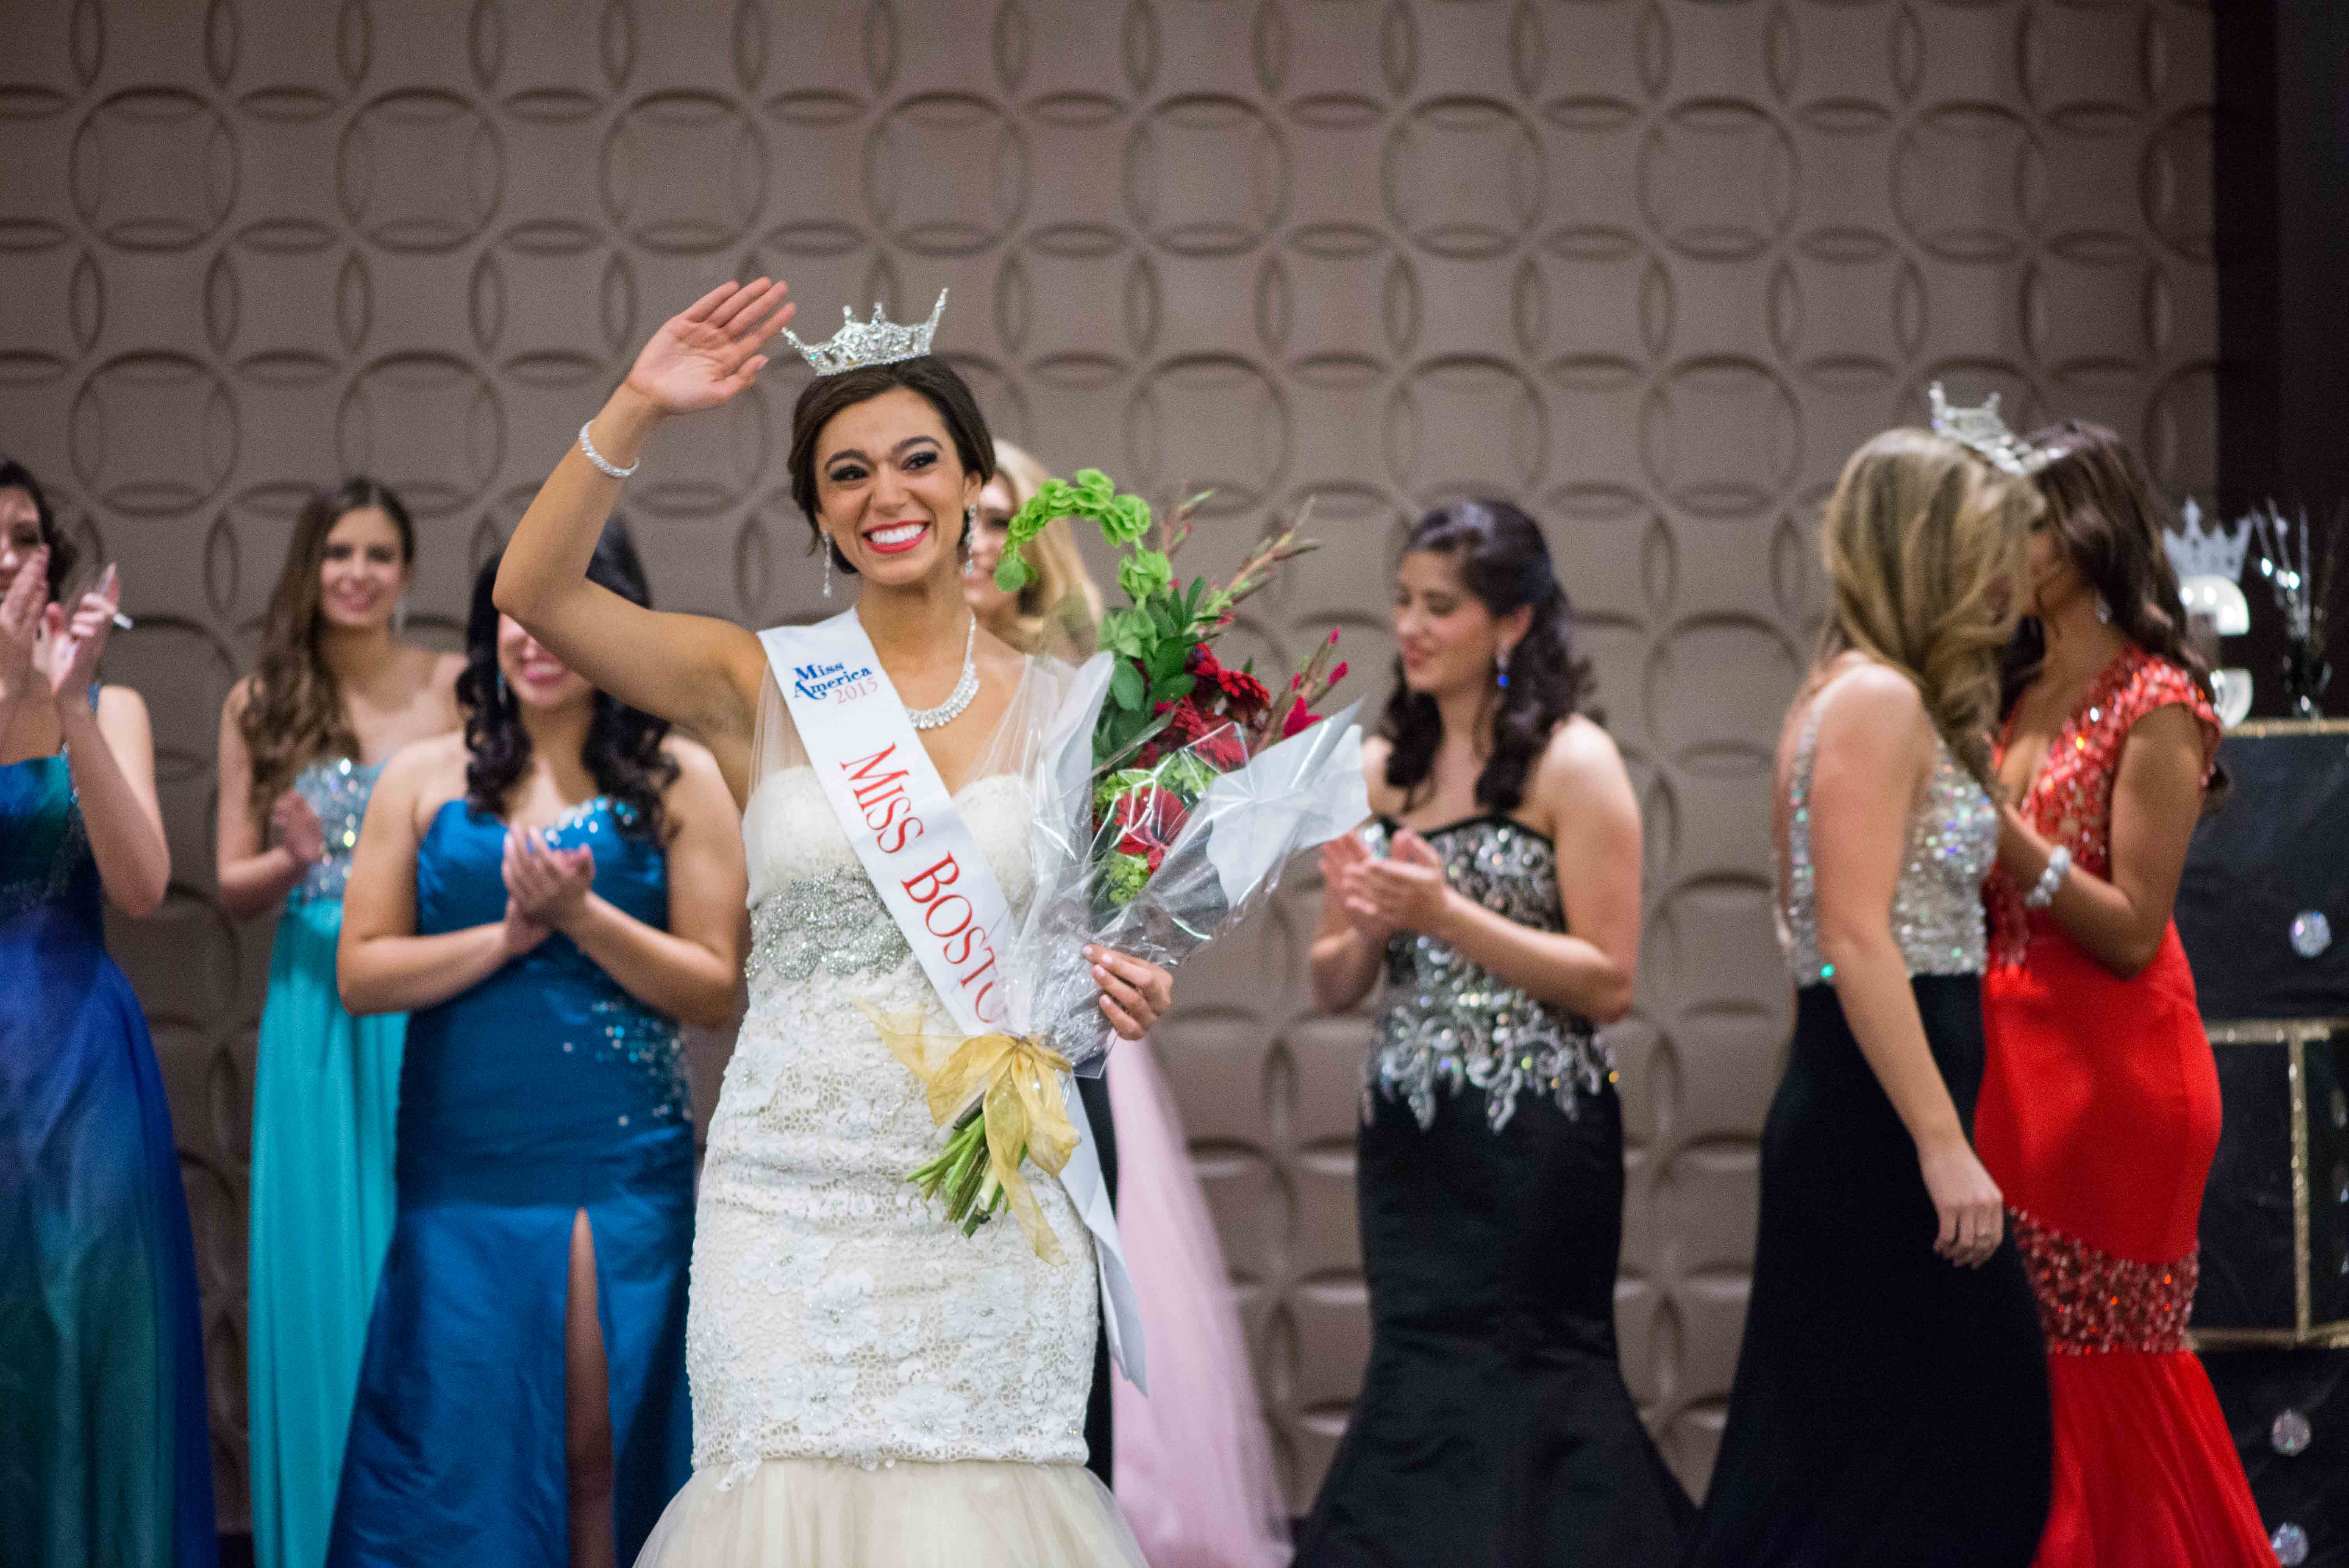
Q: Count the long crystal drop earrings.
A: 2